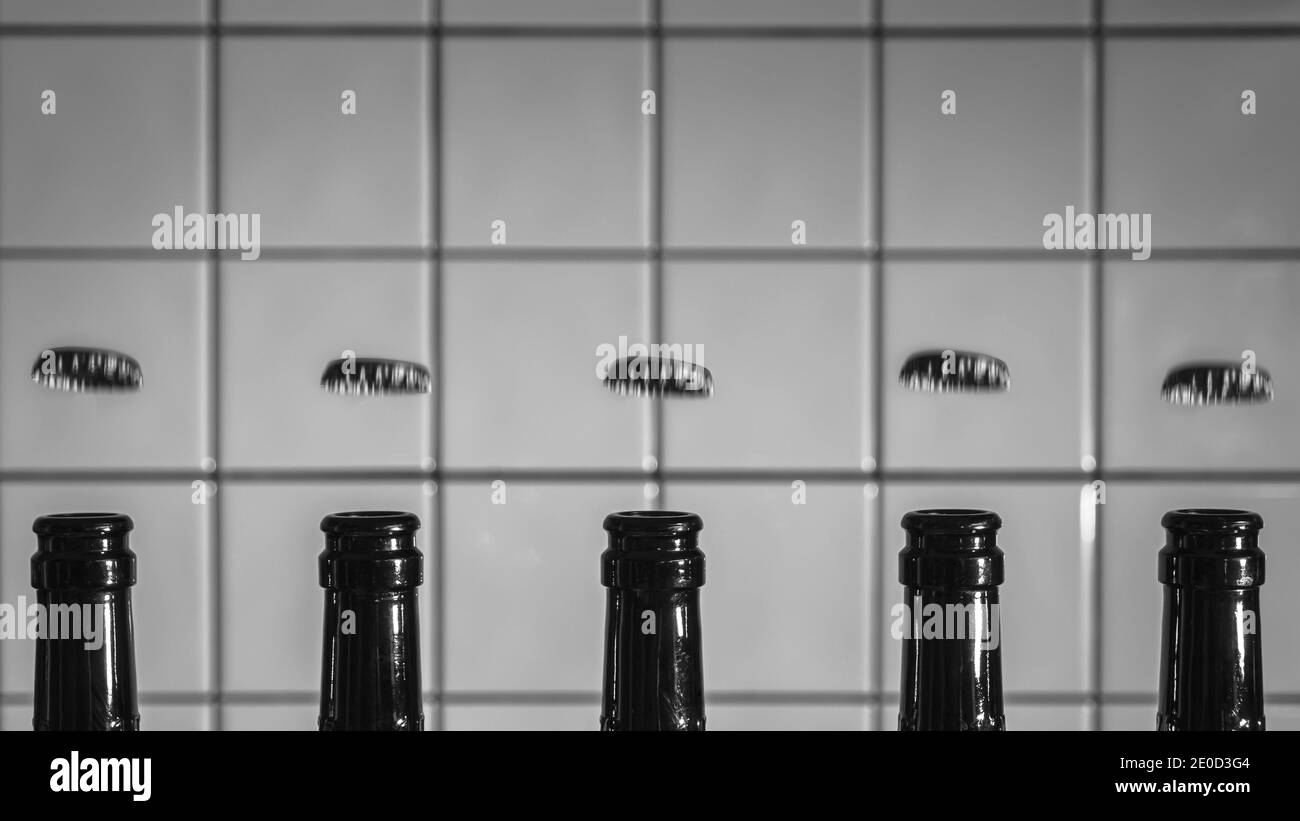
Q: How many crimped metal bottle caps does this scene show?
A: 5